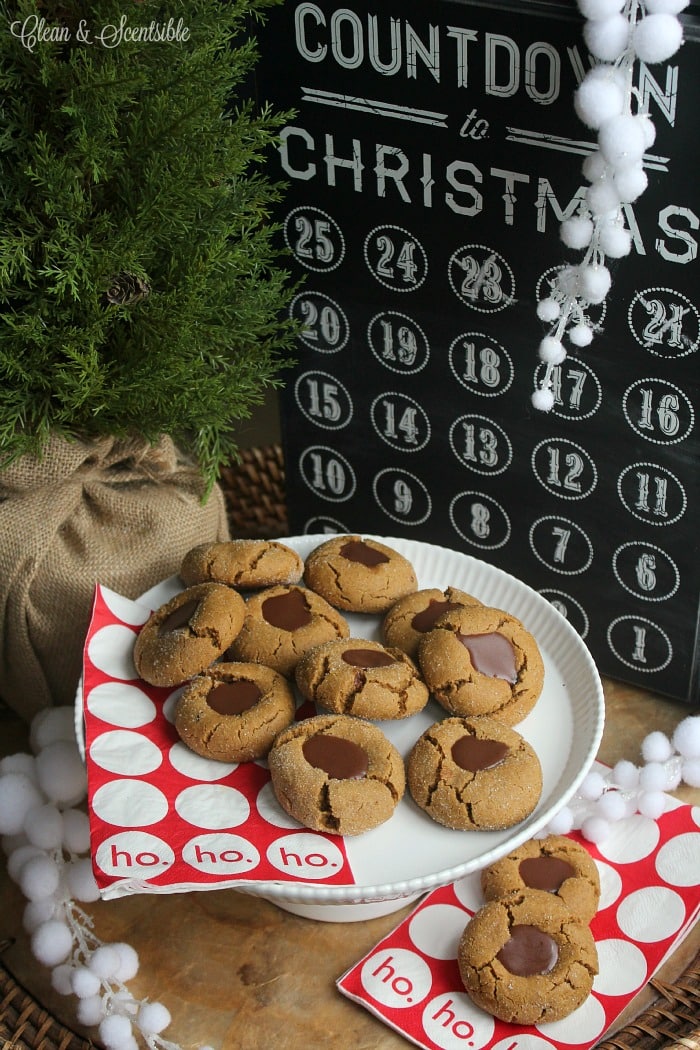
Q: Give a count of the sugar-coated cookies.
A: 12